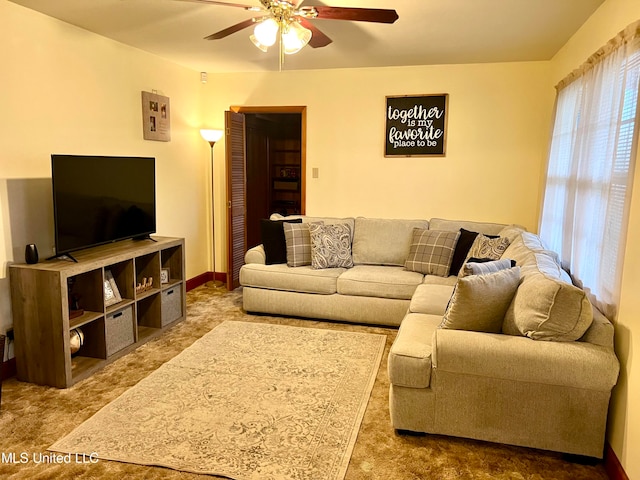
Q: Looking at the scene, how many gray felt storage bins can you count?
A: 2